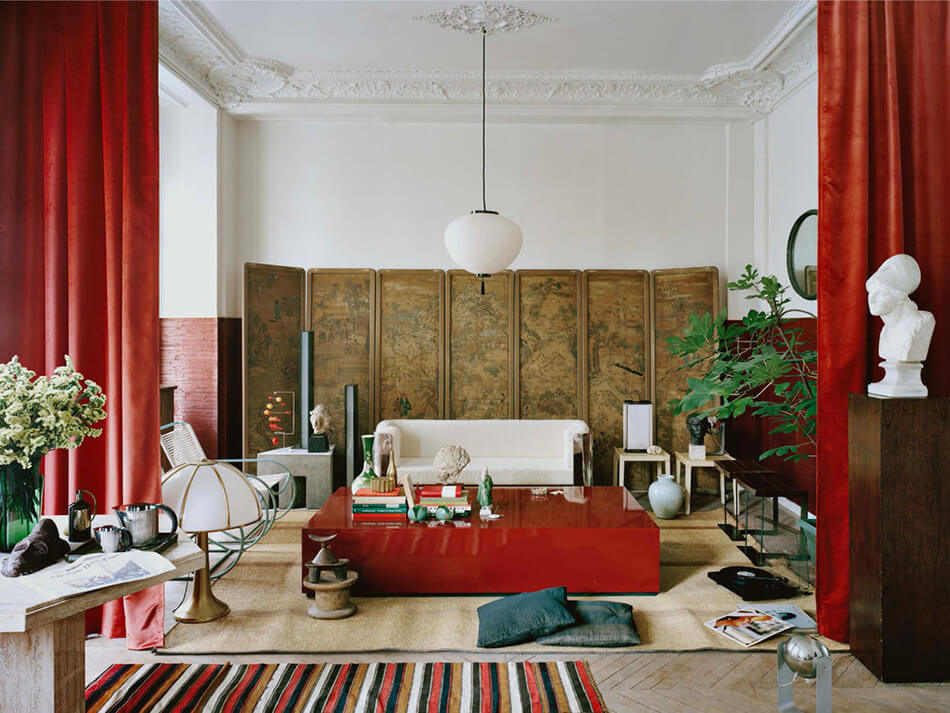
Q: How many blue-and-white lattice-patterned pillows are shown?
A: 0